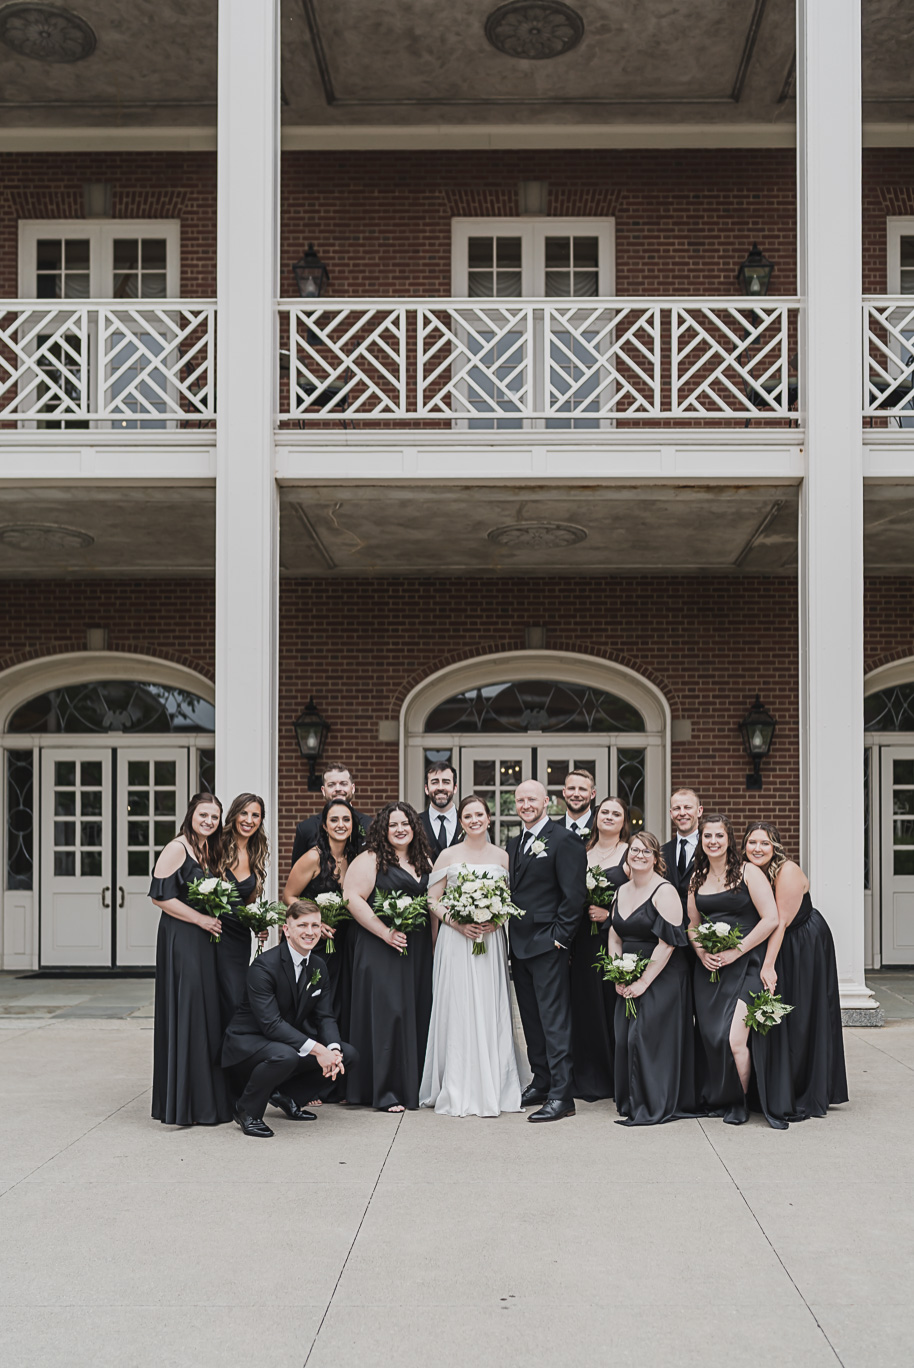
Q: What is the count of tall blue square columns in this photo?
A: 0